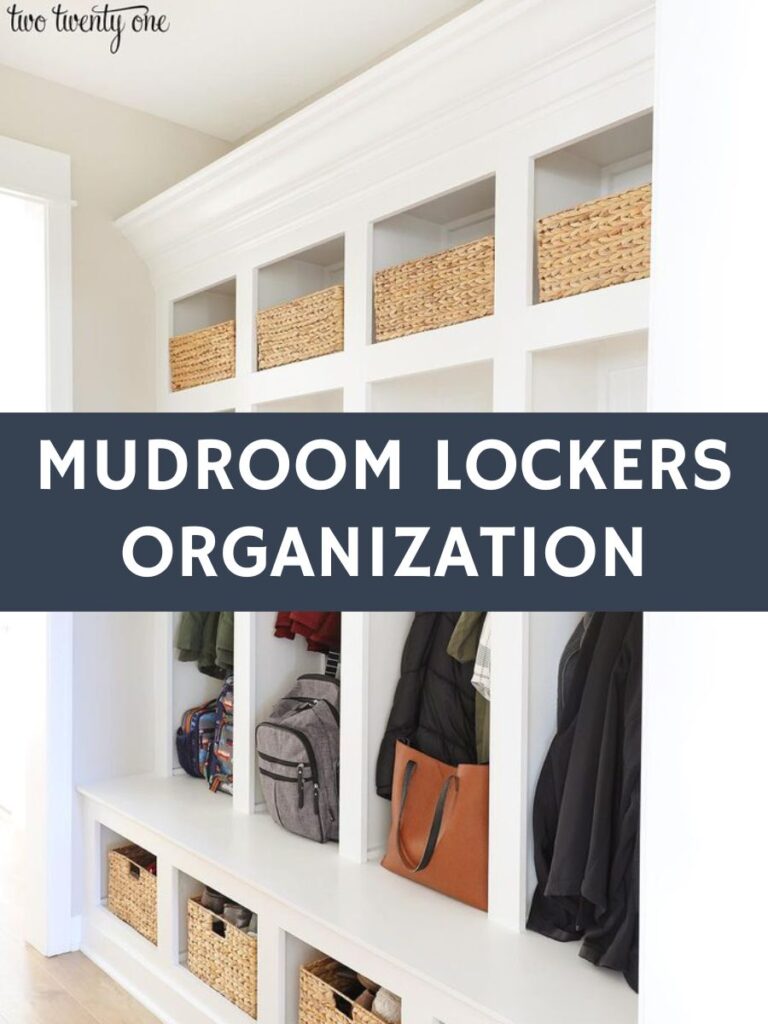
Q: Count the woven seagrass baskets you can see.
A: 7